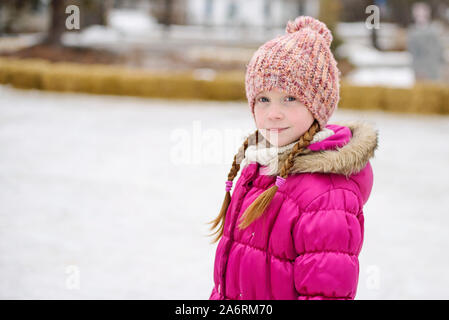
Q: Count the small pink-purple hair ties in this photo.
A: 2